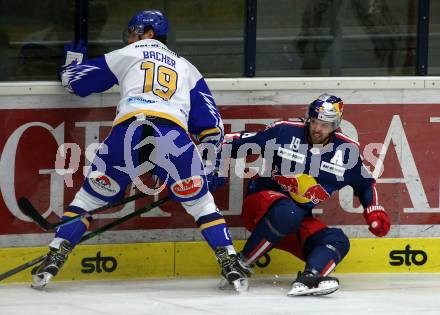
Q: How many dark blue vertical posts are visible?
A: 3